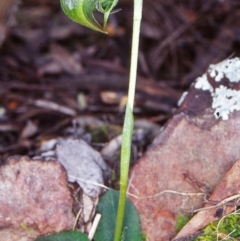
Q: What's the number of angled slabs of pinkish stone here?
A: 2